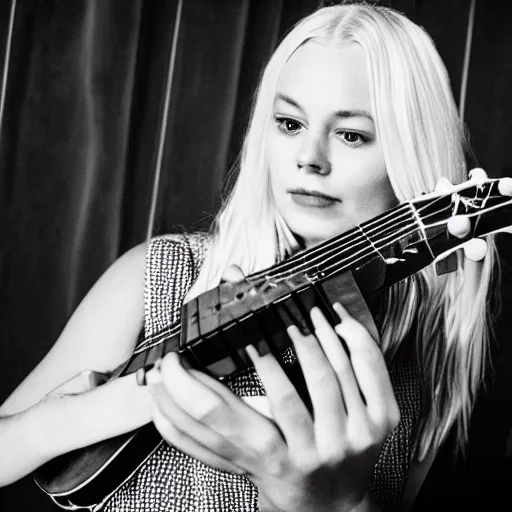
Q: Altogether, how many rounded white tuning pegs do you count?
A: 5